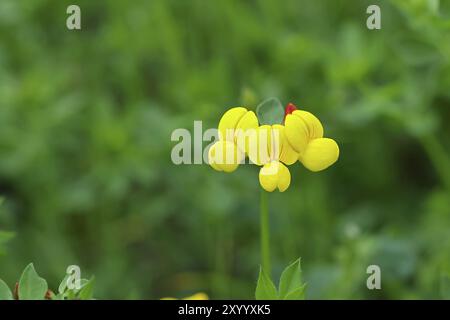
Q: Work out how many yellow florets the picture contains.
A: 3